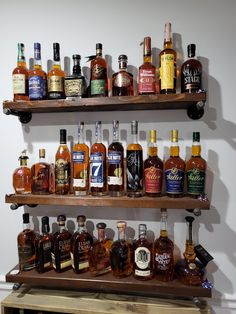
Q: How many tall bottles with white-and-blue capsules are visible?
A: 3